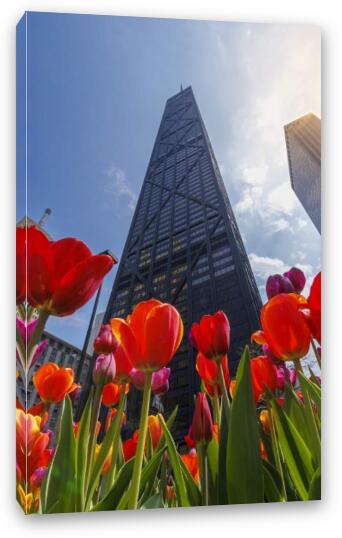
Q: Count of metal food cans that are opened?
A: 0